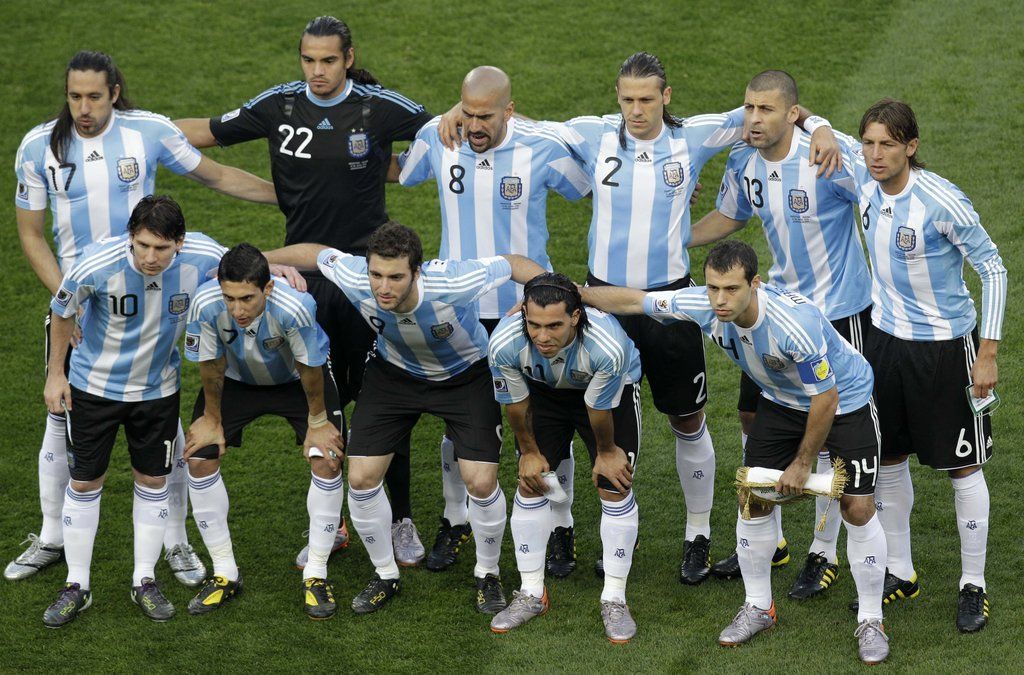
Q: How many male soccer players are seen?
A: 11